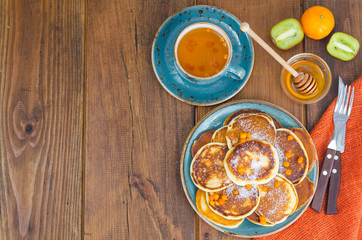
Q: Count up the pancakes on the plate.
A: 13